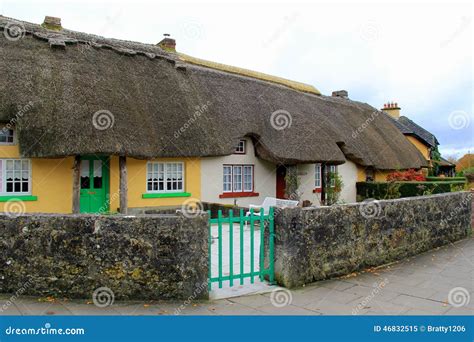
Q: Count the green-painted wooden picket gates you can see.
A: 1